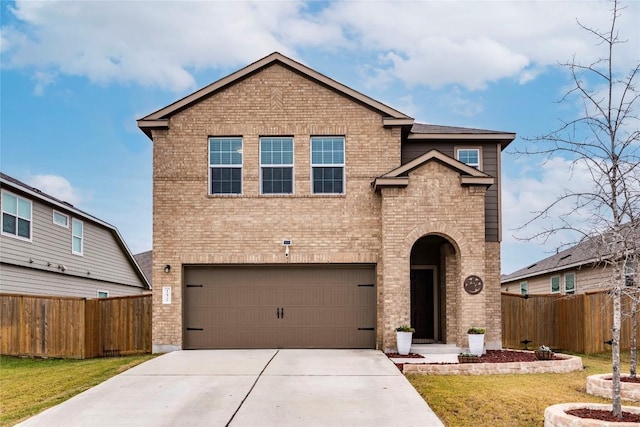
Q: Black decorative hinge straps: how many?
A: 4